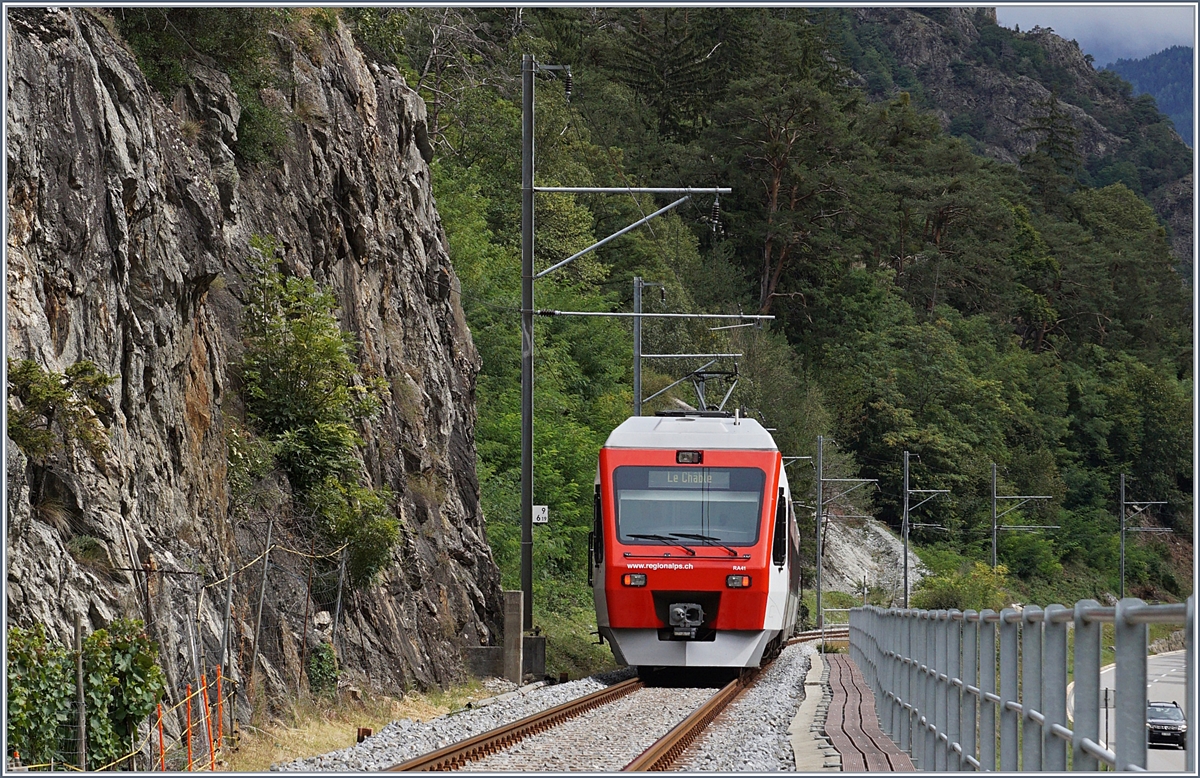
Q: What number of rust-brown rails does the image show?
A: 2